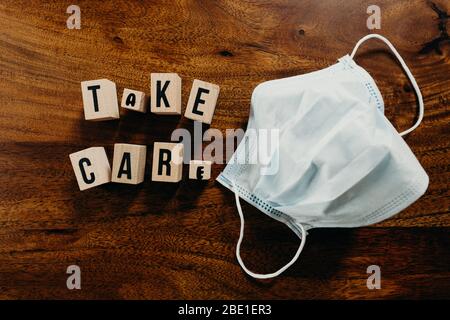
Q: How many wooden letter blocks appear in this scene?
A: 8